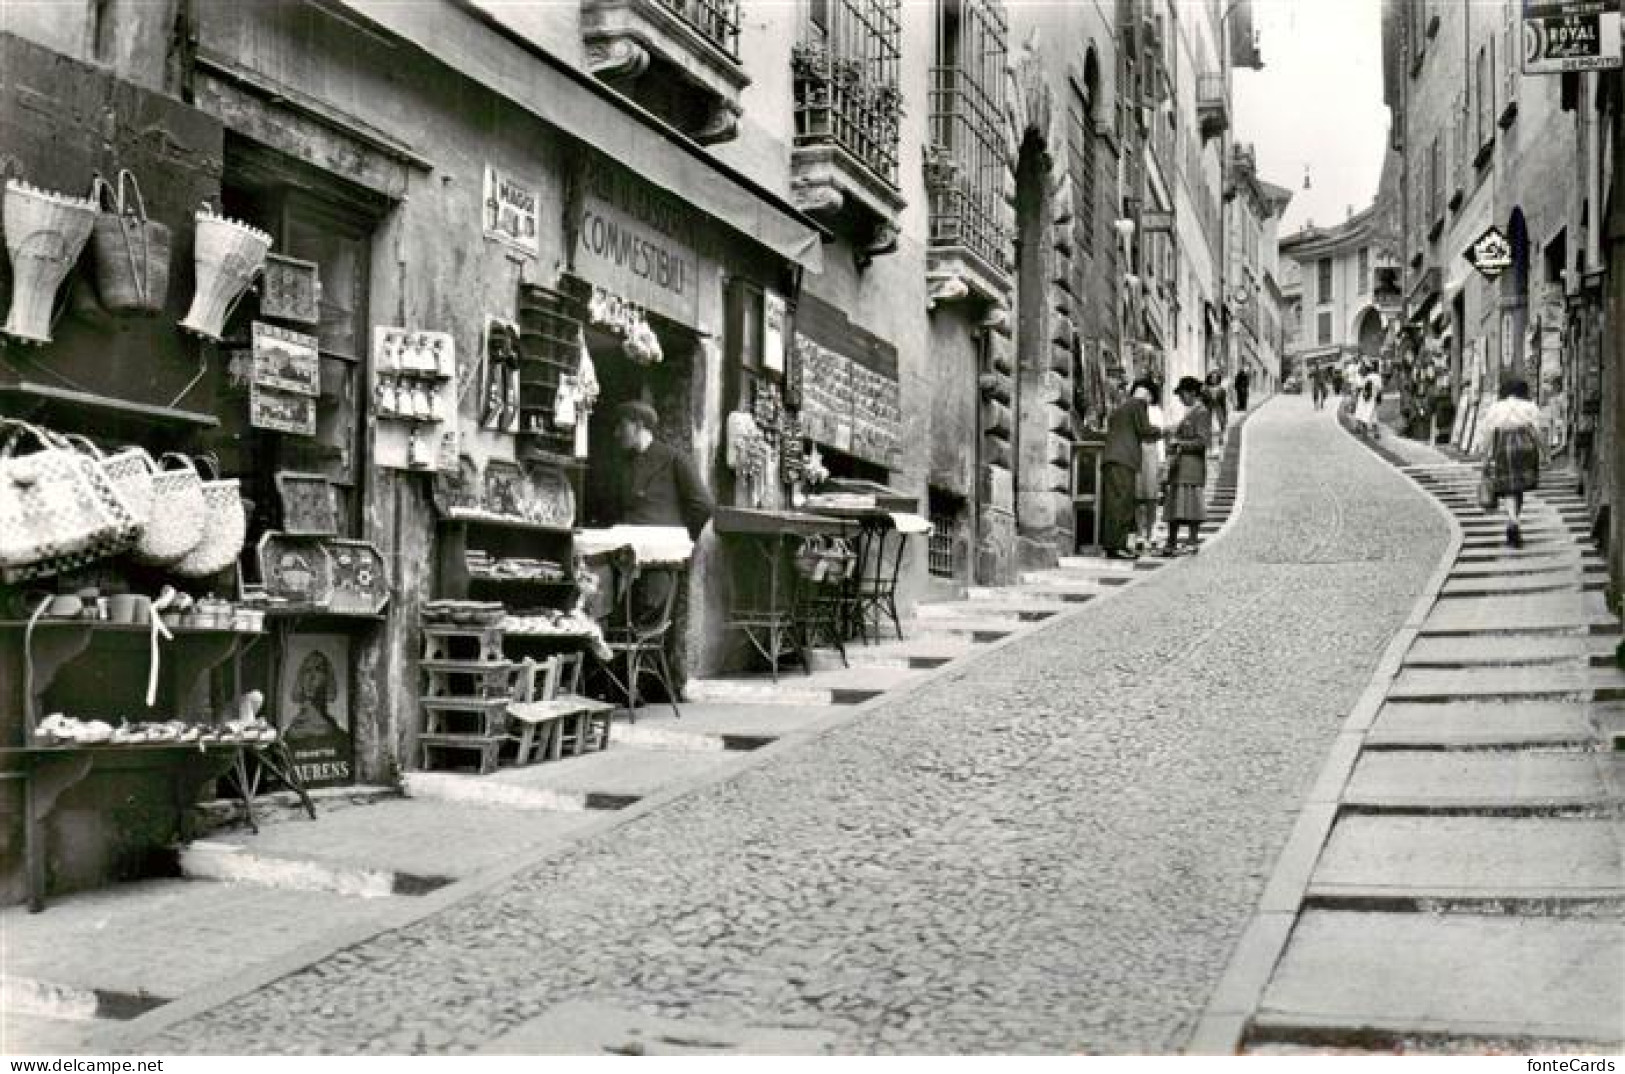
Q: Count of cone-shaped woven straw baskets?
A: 2